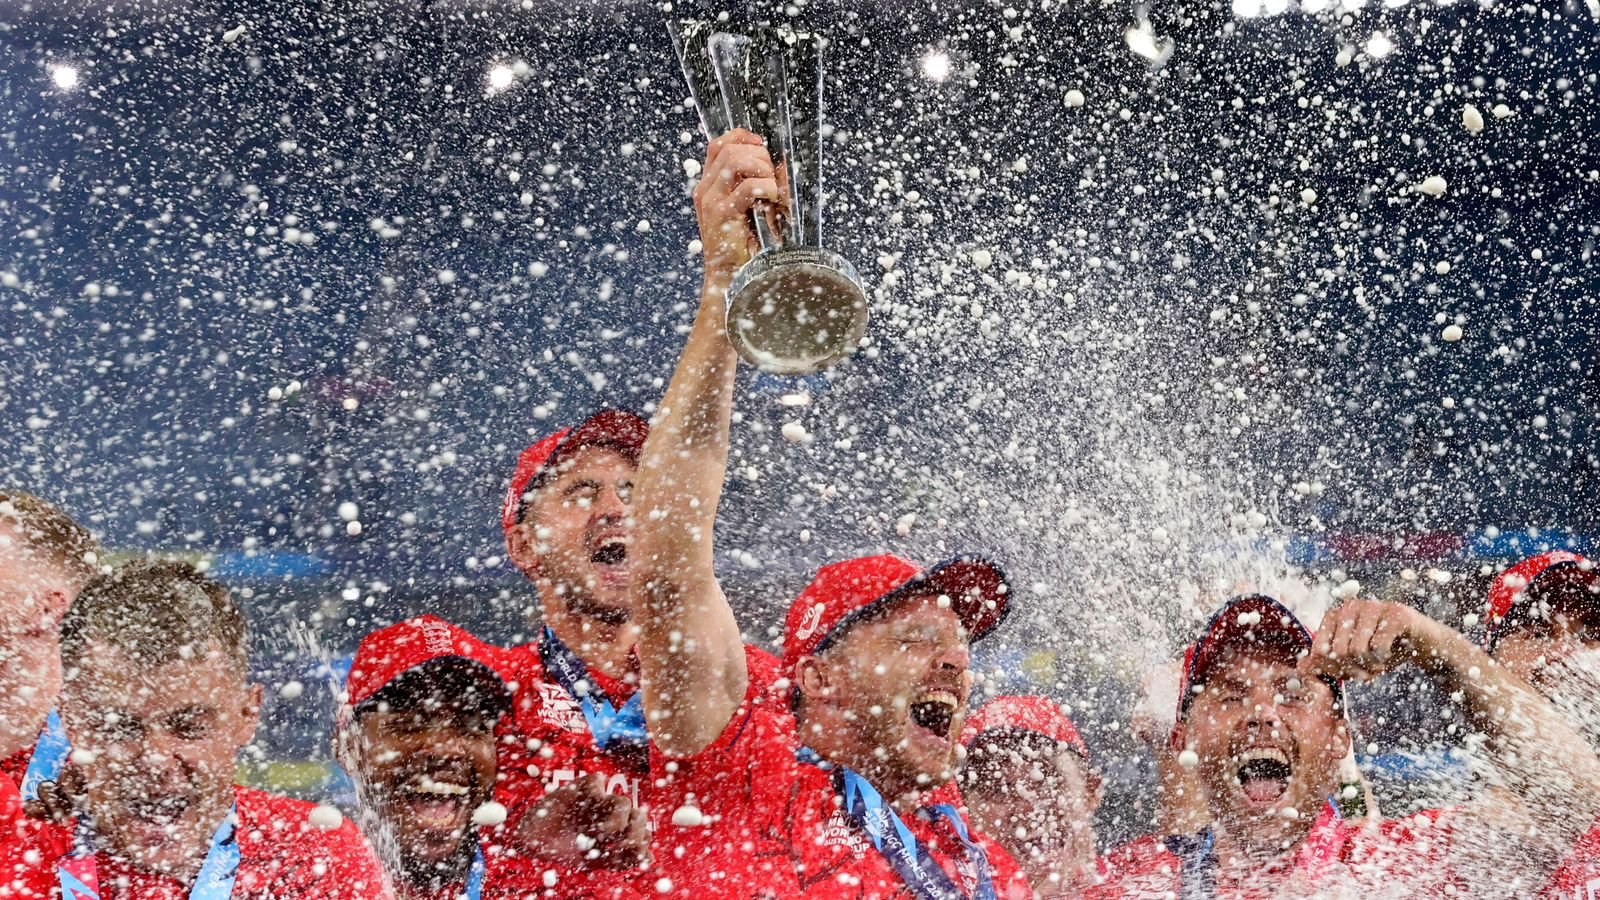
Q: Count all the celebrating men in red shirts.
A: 8